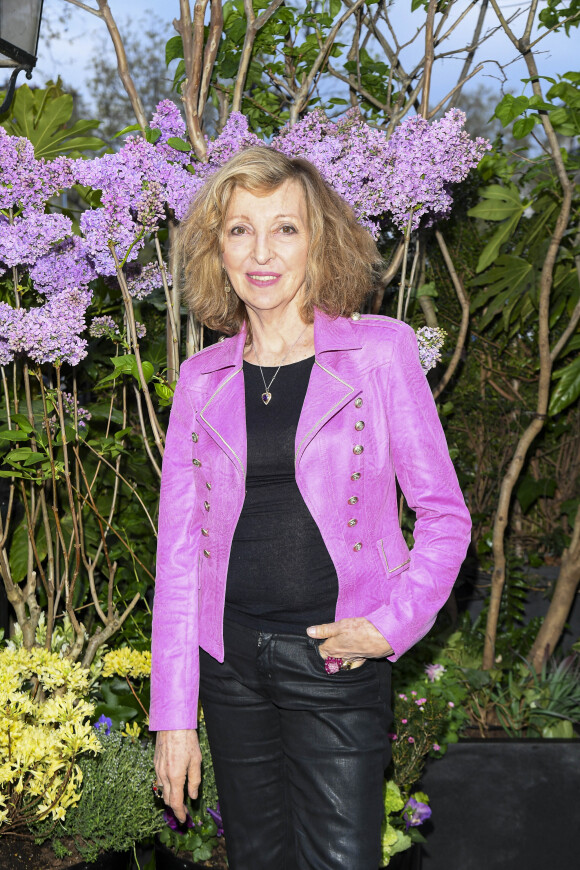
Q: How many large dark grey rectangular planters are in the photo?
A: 1